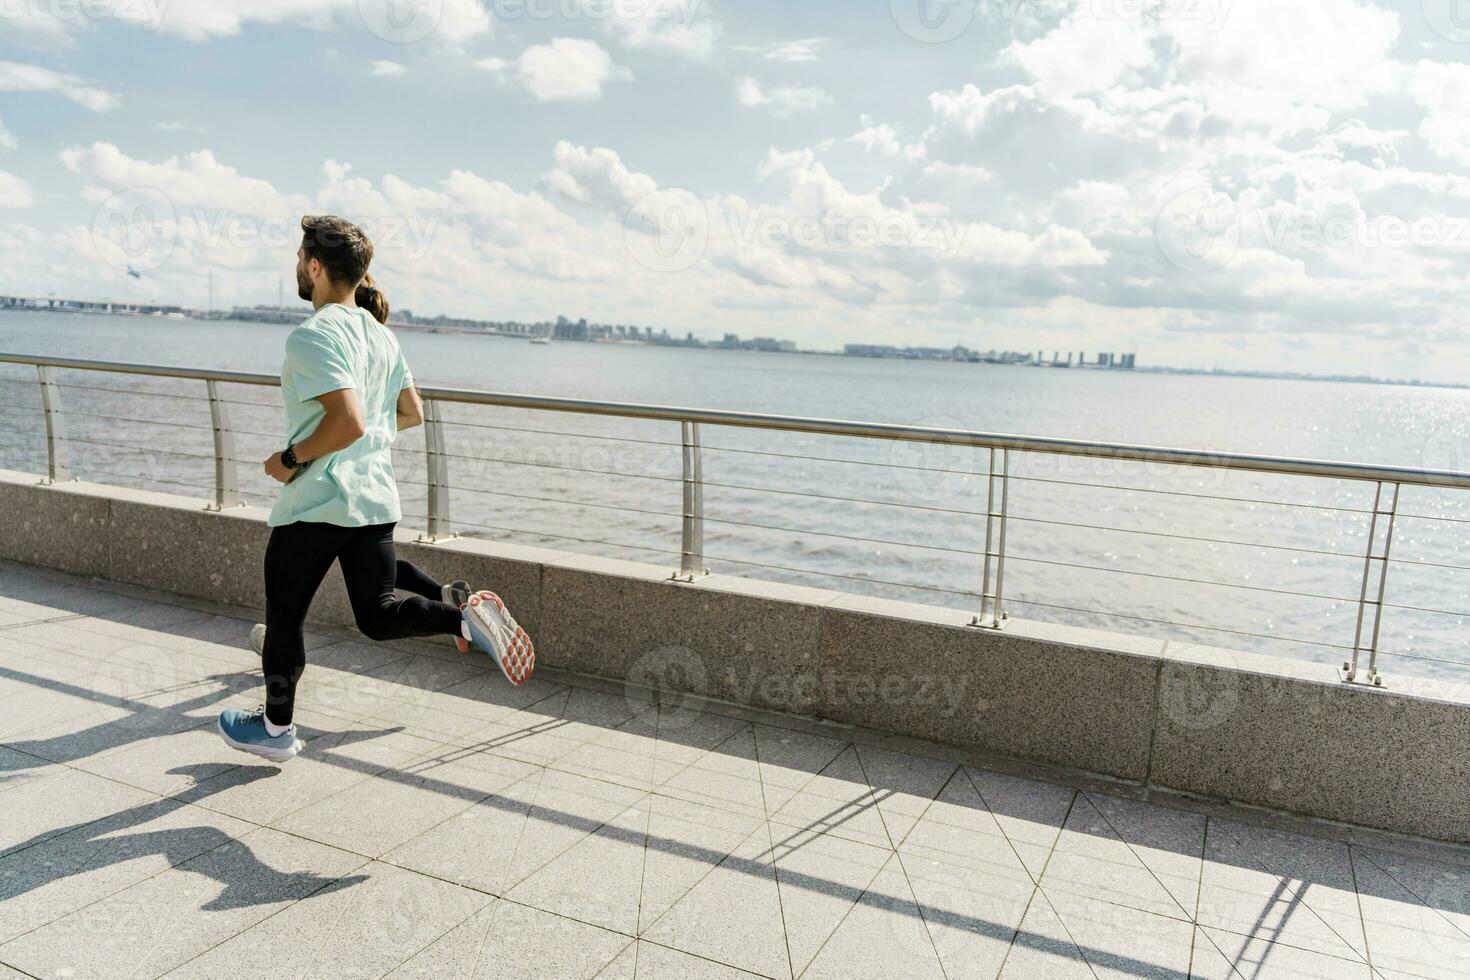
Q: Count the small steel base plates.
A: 6